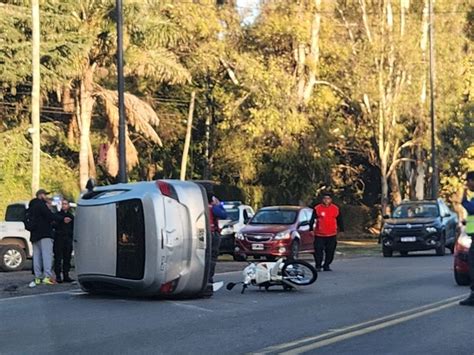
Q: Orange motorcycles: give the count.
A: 0